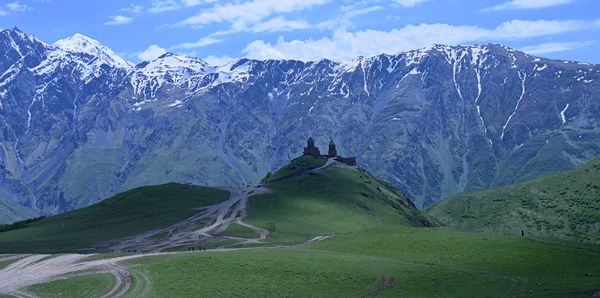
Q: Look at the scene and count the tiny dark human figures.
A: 5